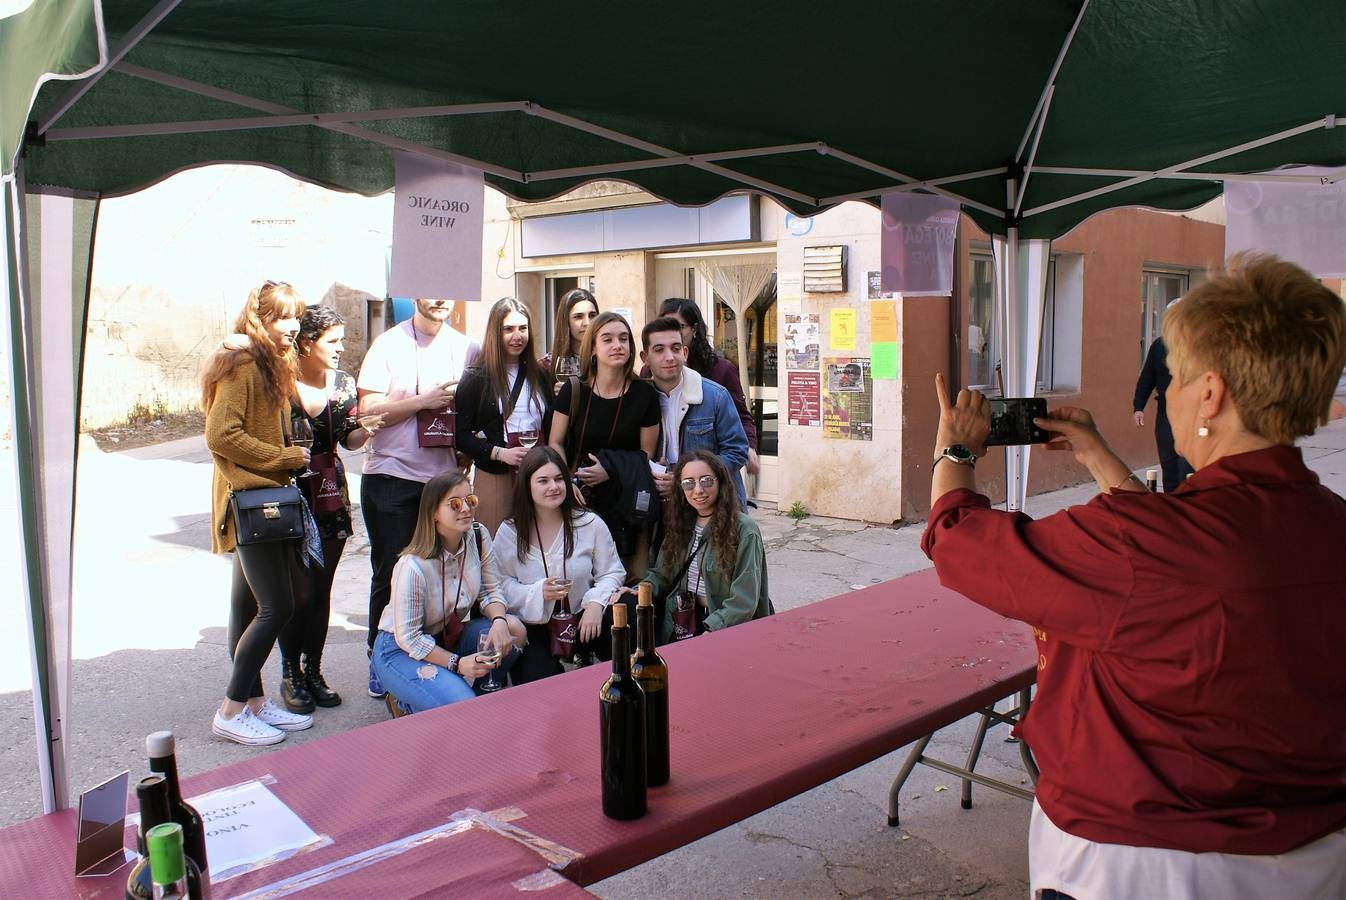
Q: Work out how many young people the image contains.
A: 11